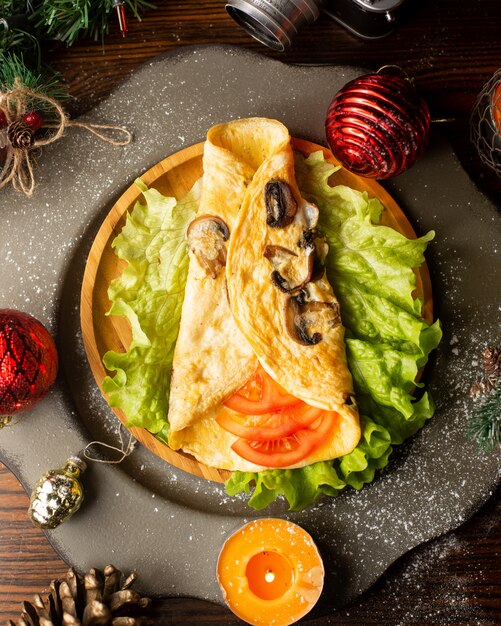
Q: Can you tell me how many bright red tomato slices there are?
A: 3